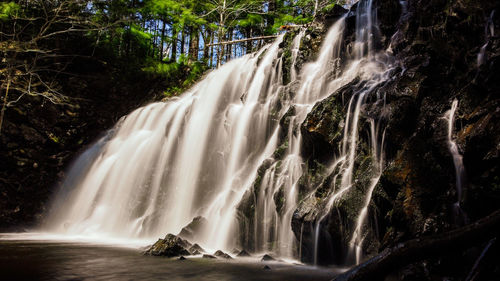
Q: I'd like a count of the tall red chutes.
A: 0